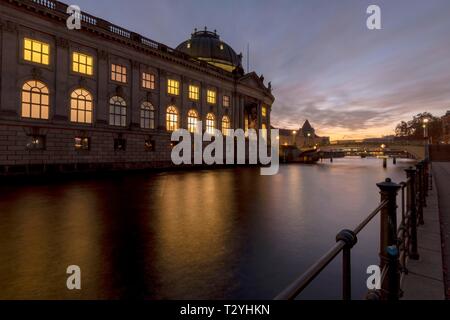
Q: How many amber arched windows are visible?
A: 6